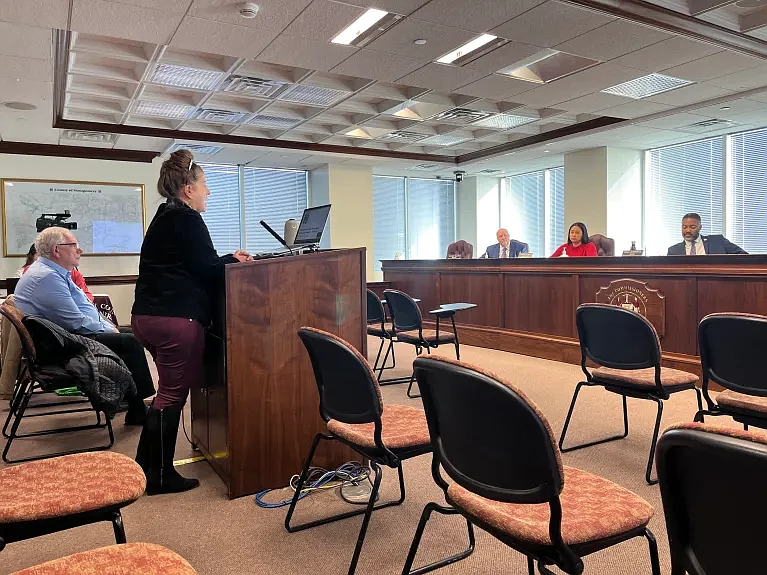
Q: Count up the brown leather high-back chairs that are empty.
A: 1